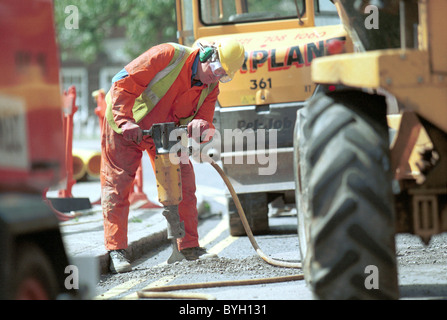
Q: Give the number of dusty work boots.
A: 2